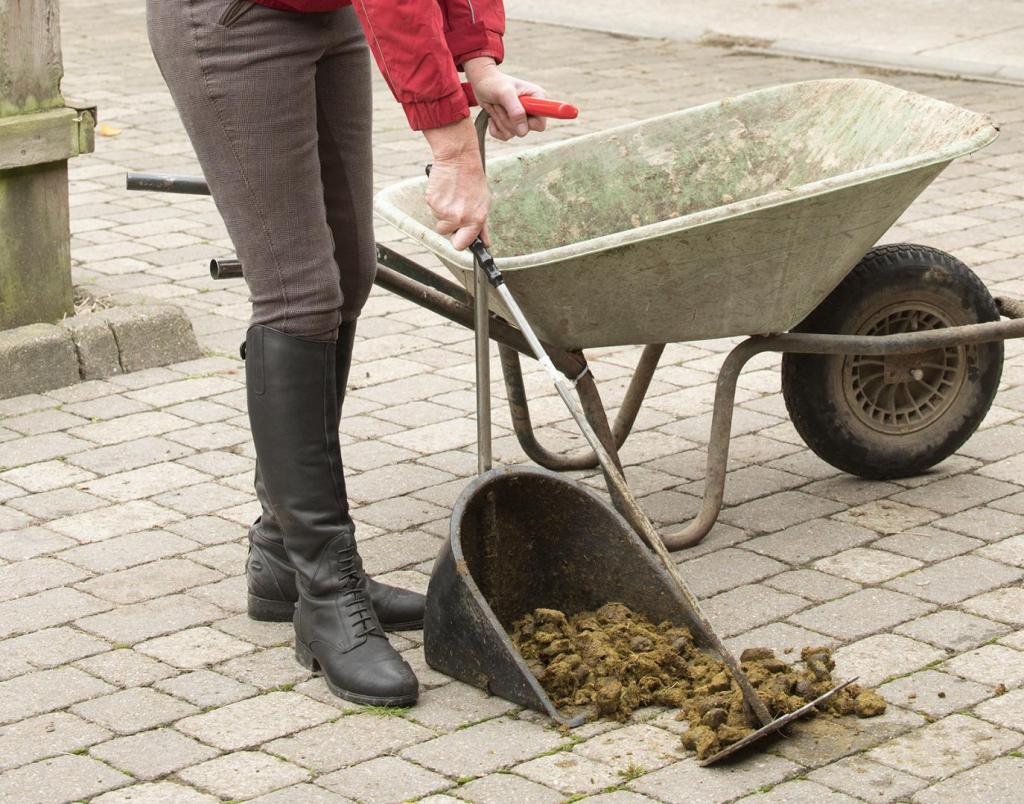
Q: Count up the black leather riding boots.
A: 2